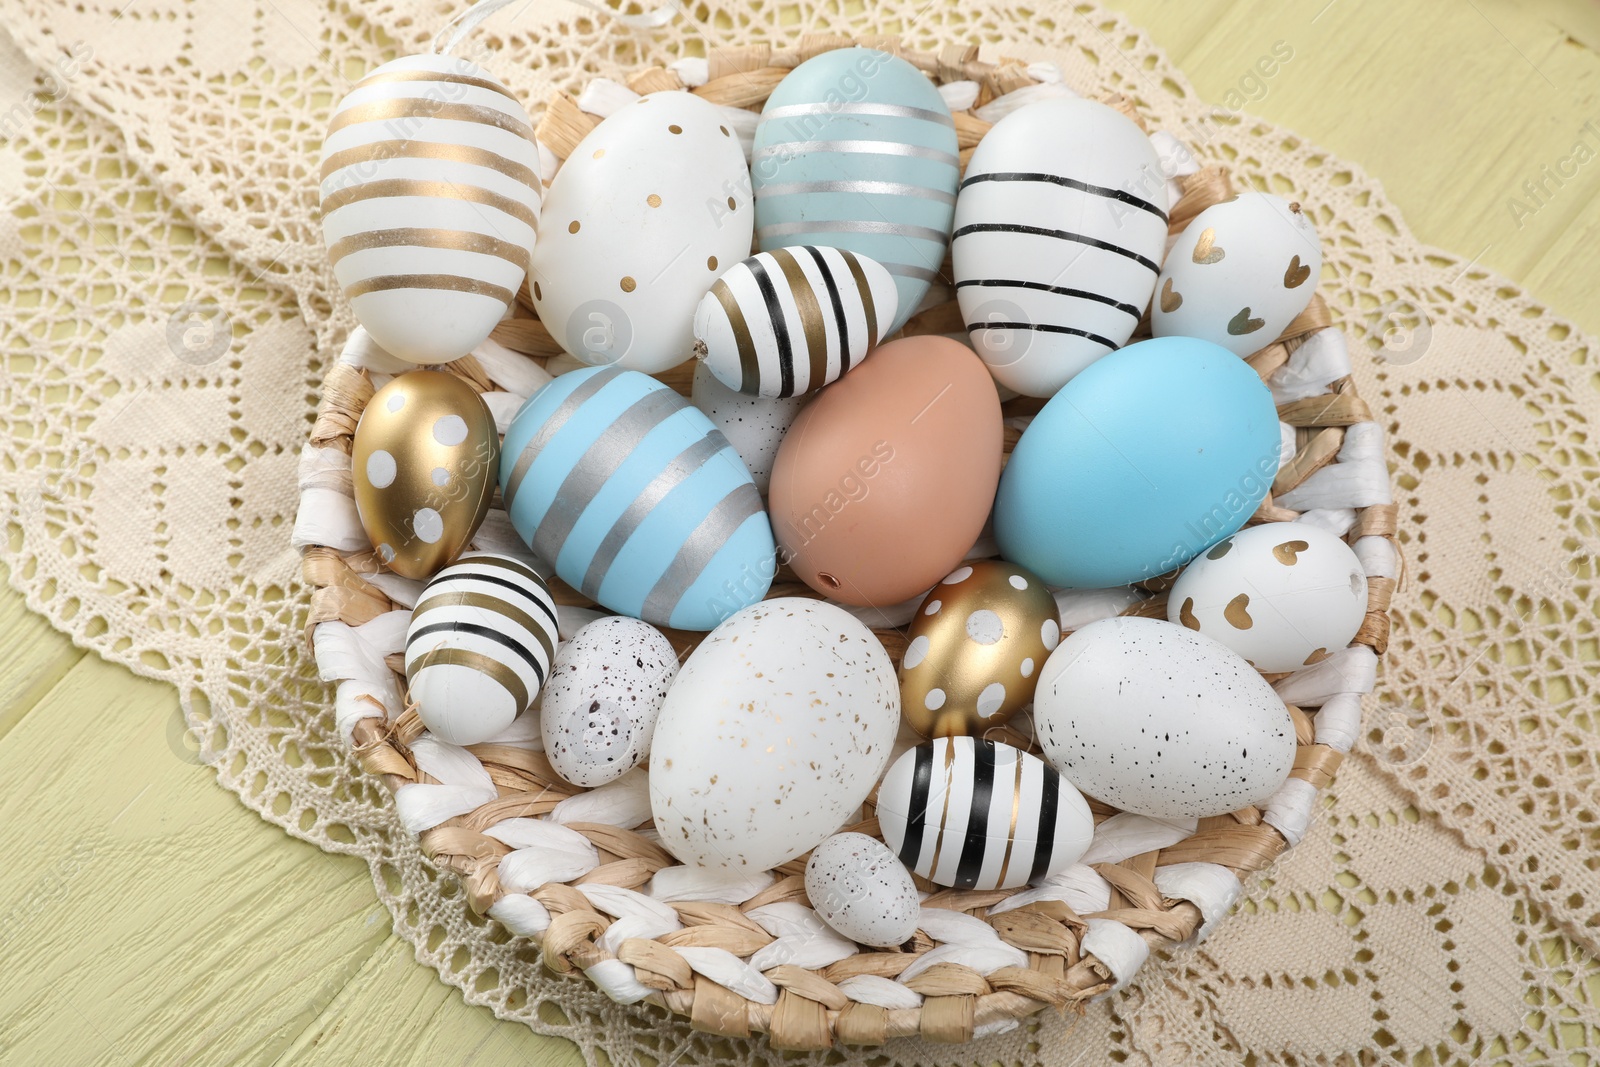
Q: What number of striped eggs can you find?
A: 7